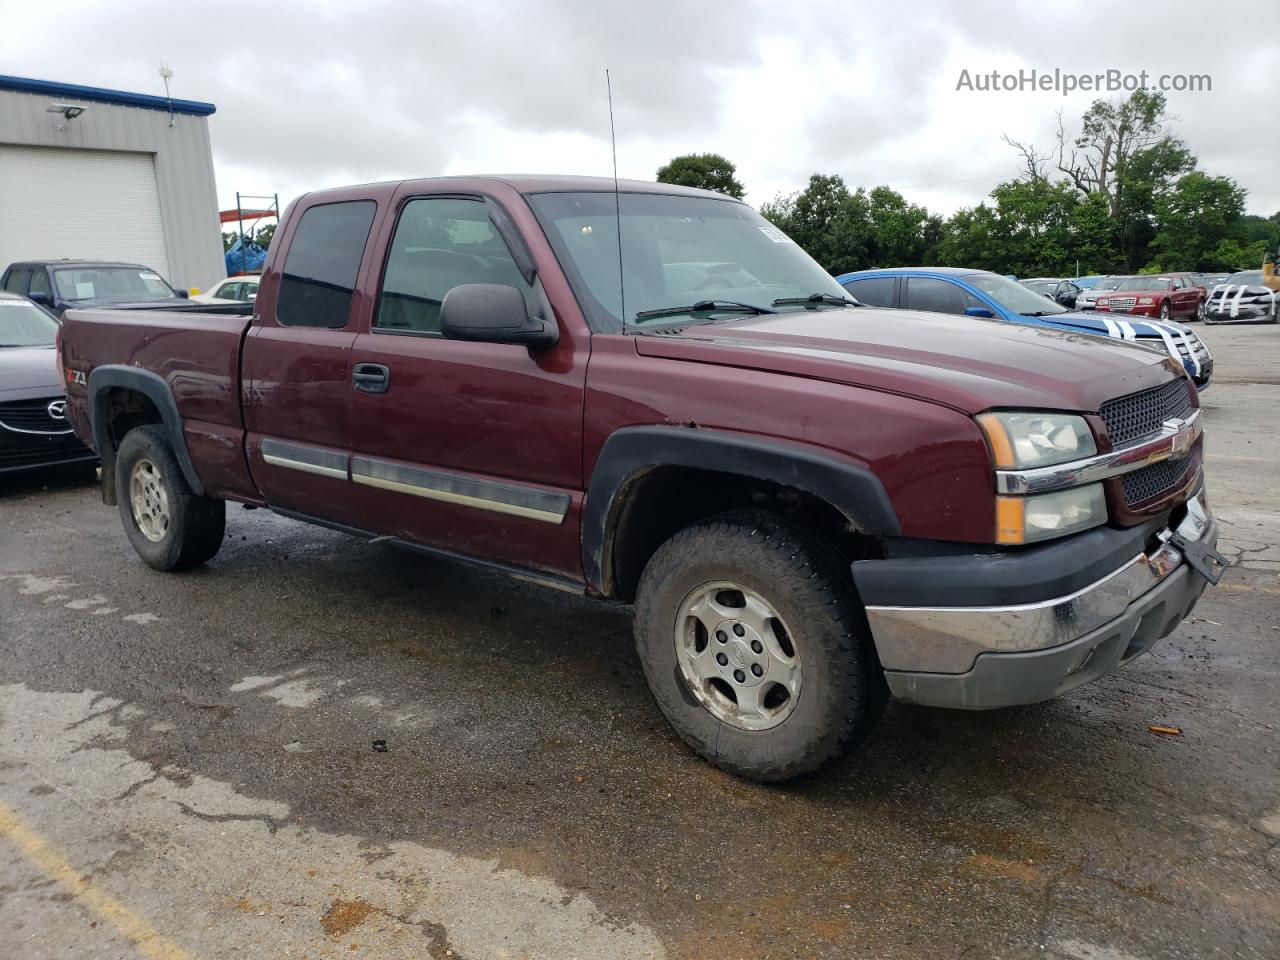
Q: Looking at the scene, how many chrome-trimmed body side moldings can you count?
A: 2